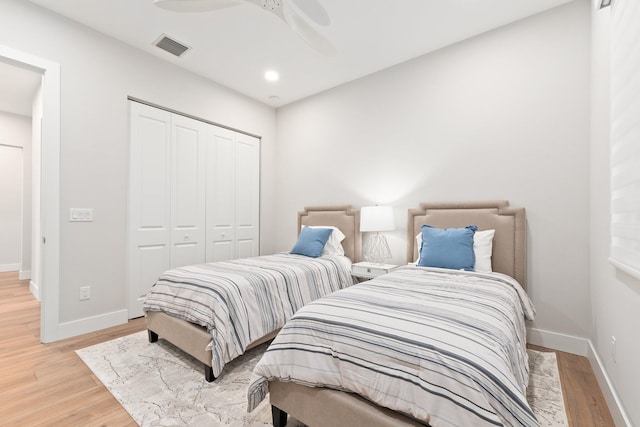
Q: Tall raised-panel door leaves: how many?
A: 4